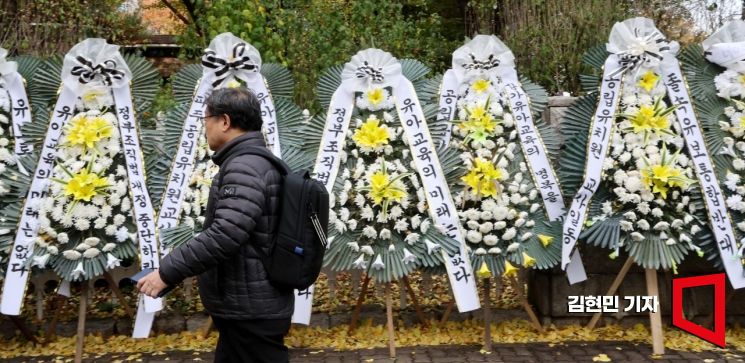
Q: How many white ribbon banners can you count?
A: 11